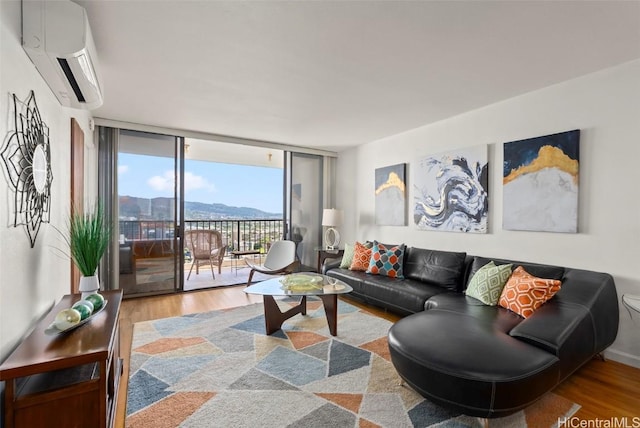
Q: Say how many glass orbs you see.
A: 4